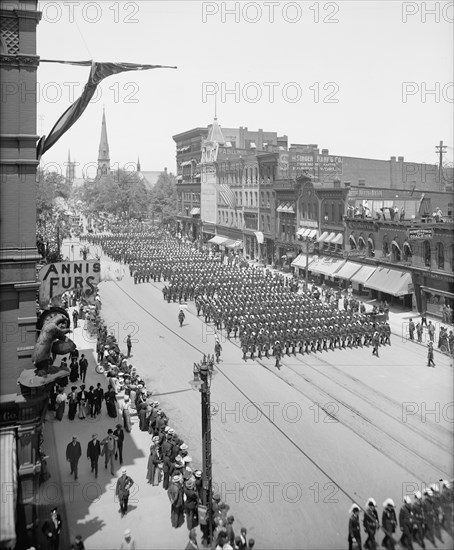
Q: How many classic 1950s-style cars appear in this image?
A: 0